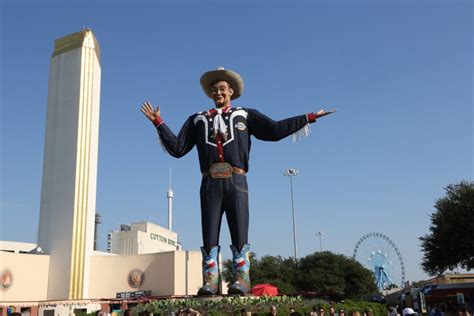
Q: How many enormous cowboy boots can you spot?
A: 2